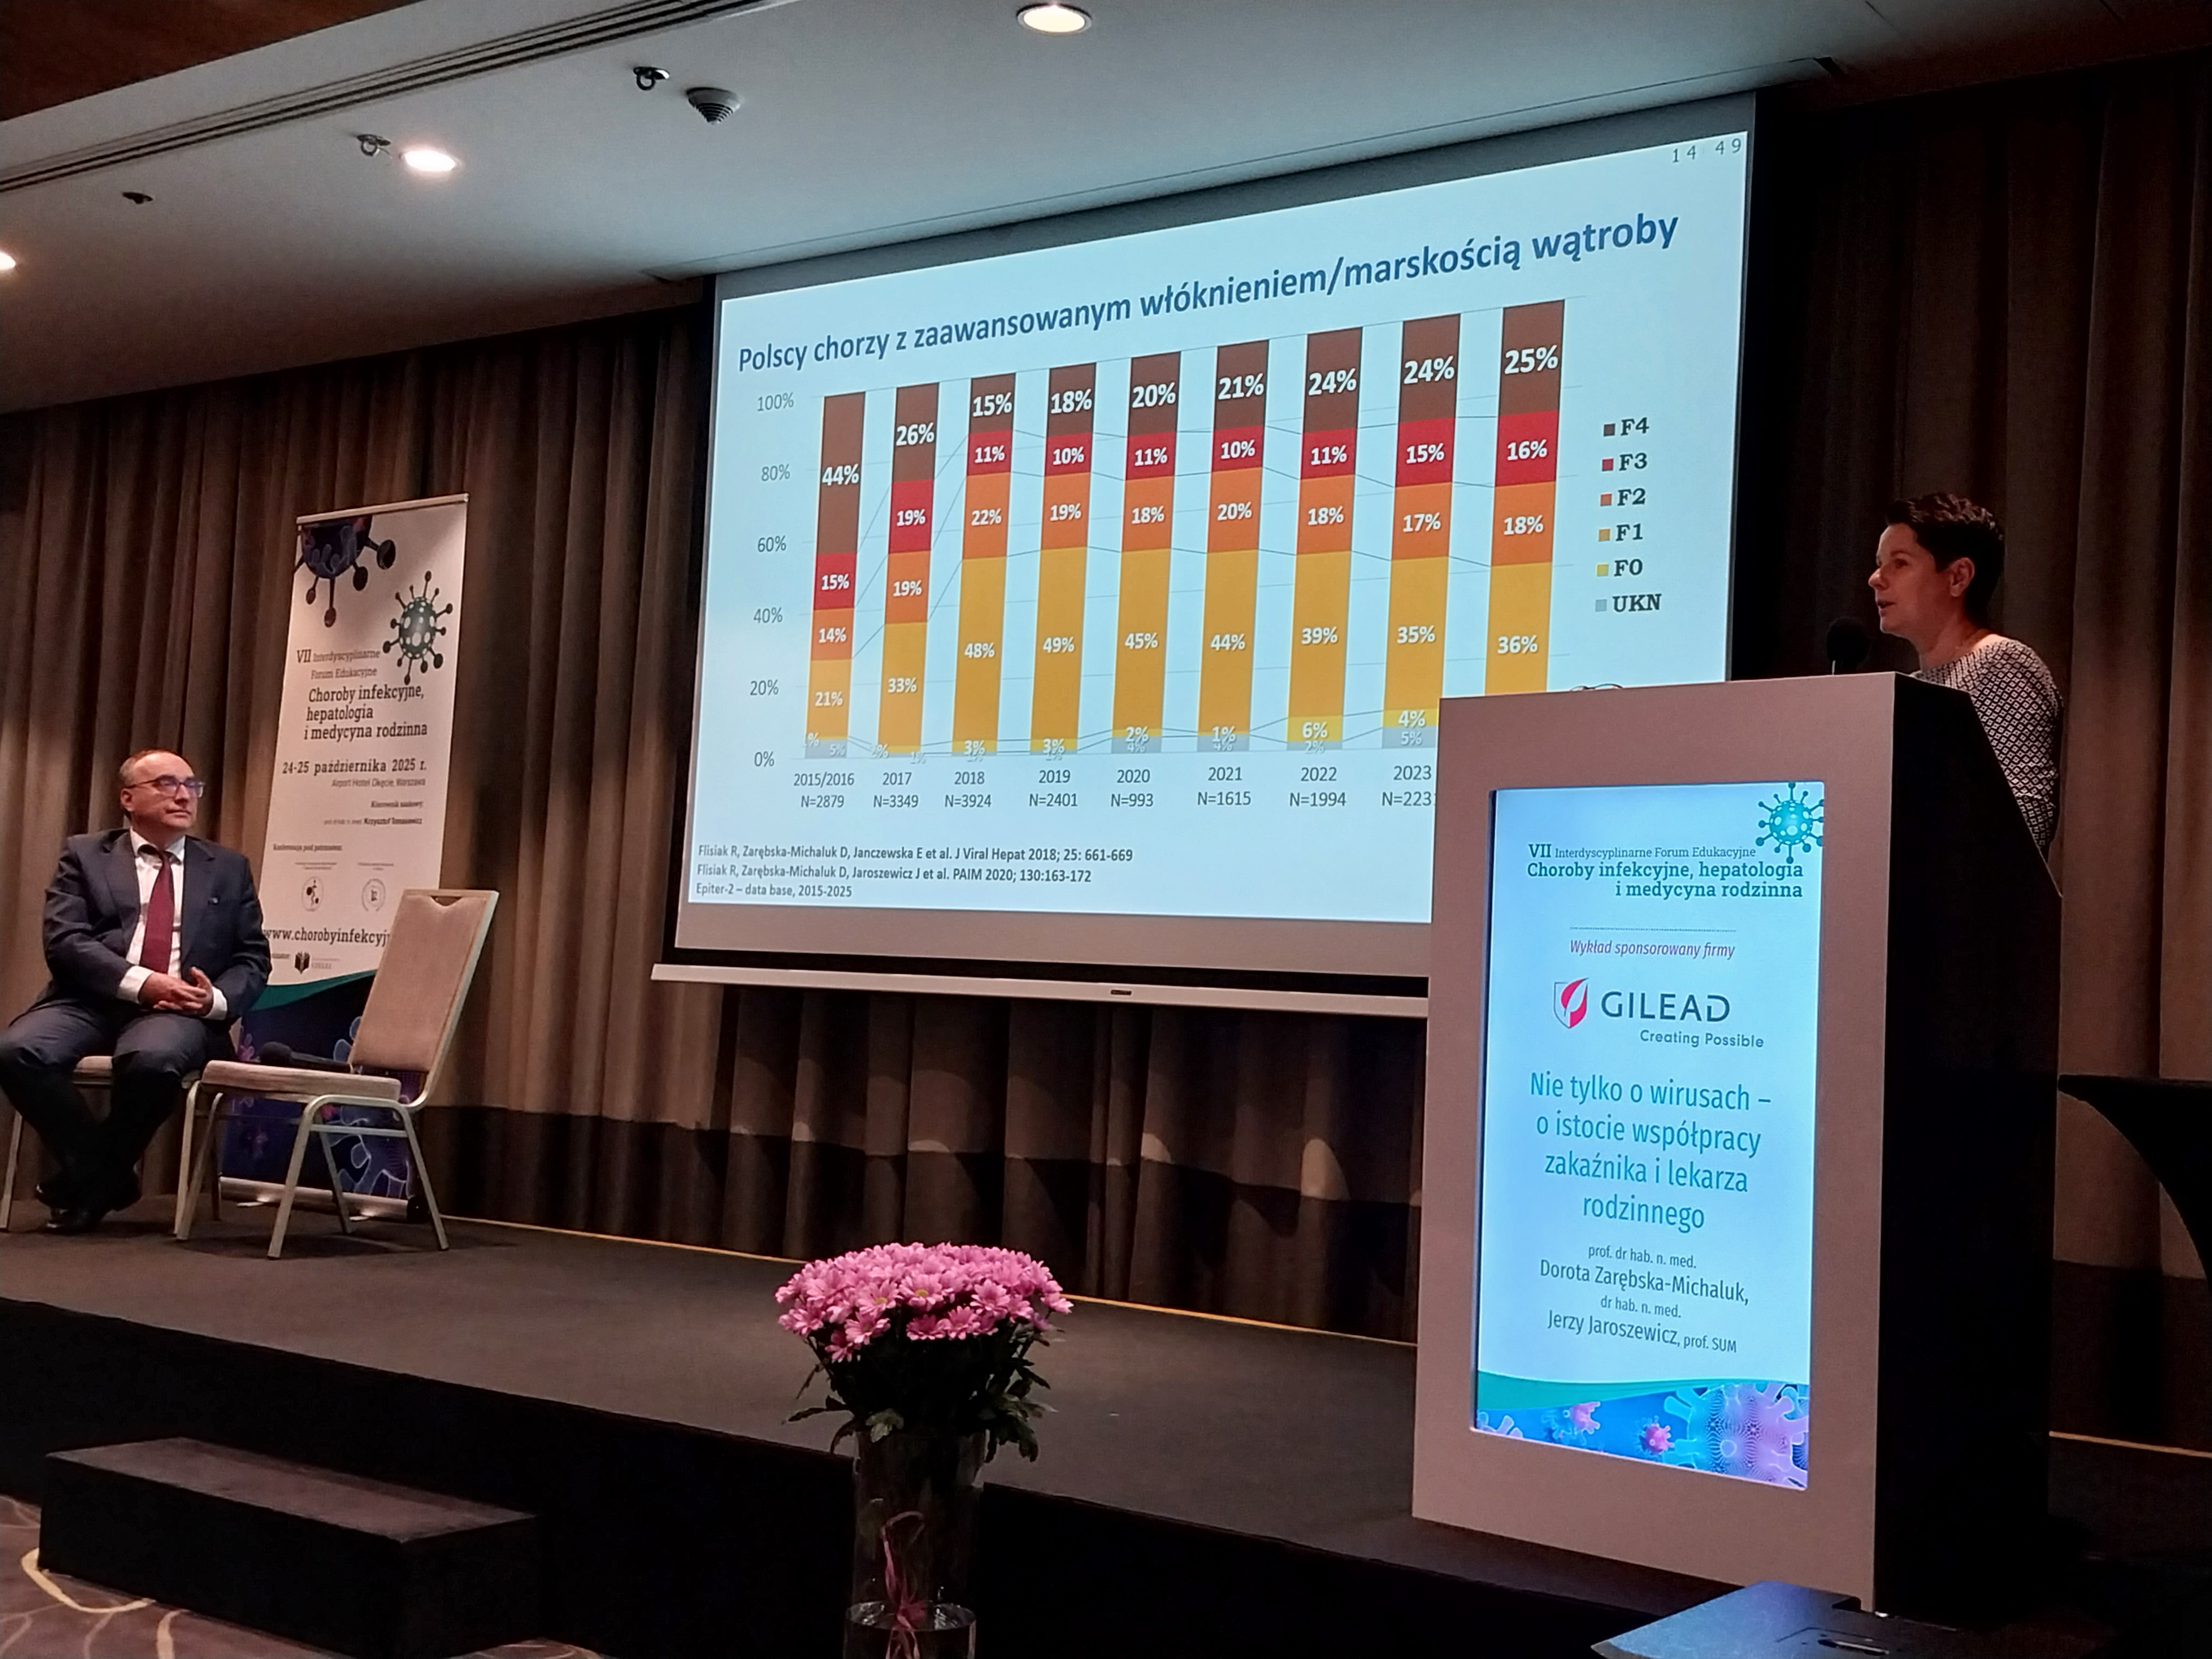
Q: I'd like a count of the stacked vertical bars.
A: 9